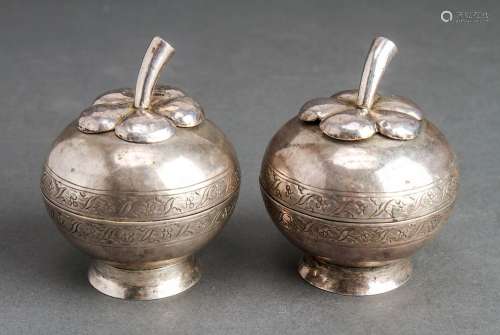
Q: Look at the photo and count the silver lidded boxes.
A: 2